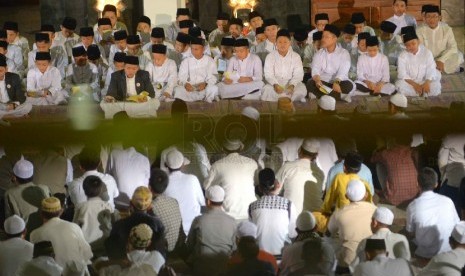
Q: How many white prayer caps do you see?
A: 14